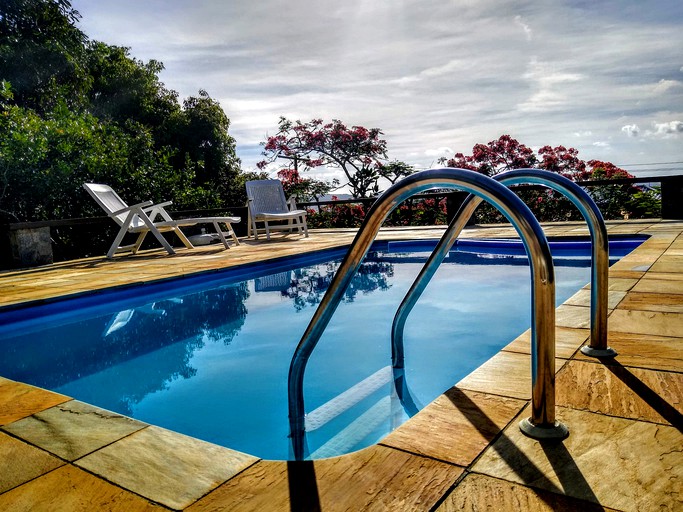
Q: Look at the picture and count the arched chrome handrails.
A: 2